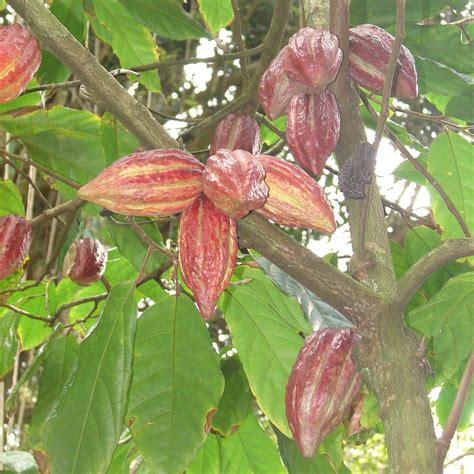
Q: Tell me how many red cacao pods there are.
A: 13